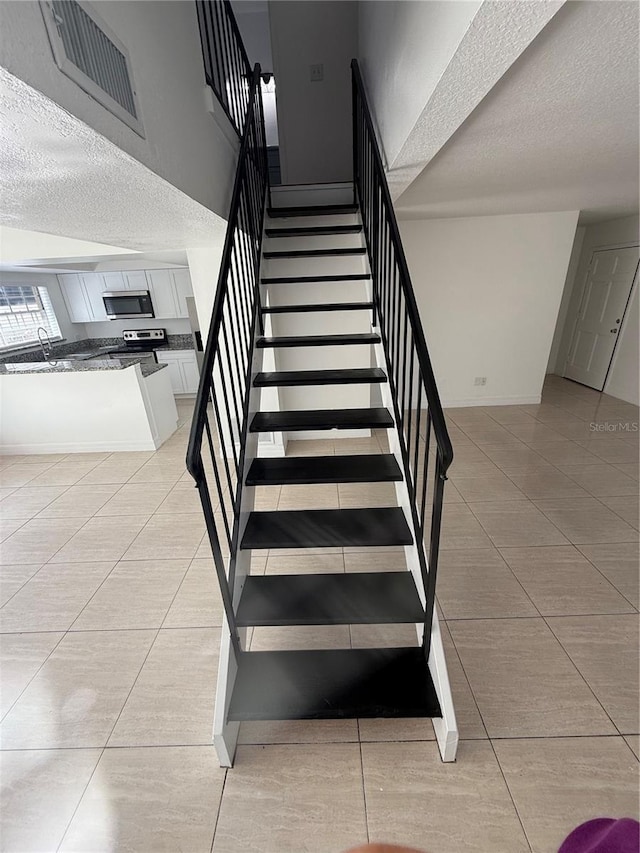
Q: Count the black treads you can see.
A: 12